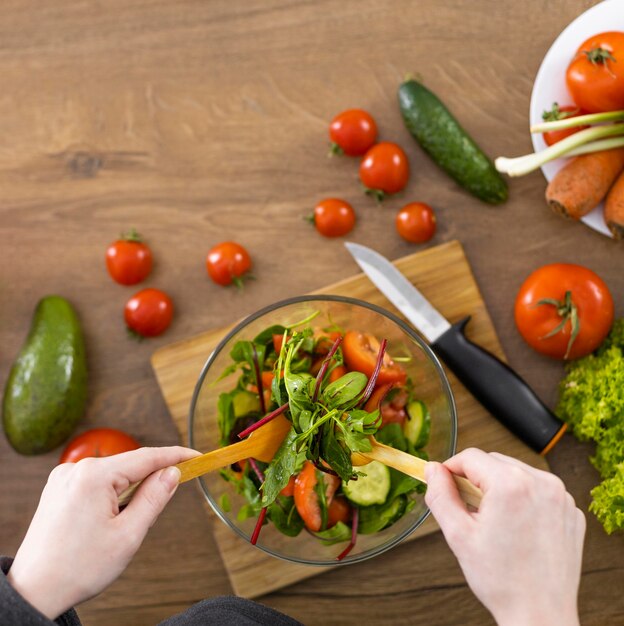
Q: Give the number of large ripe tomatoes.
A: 3